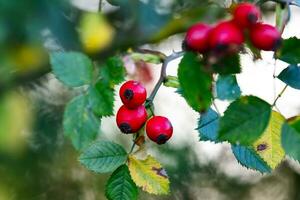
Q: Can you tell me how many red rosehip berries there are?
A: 7